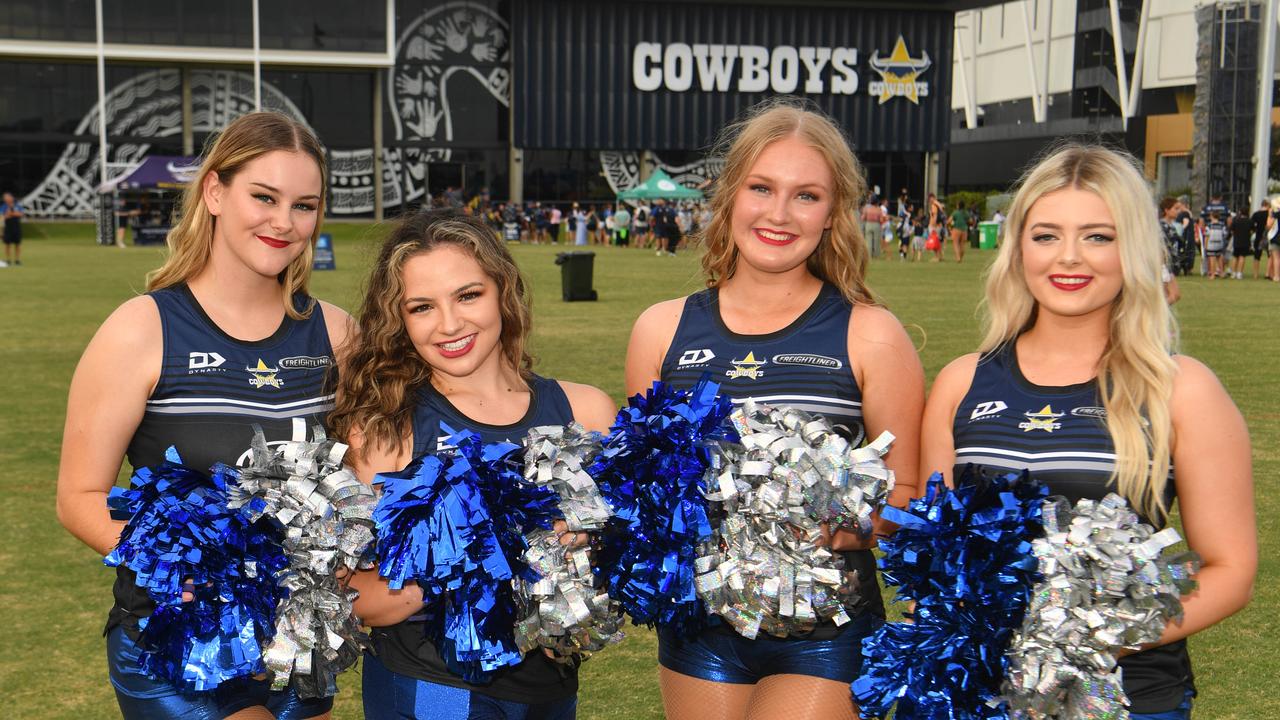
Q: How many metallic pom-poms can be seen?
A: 8